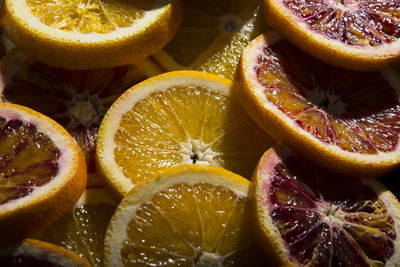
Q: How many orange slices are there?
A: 11